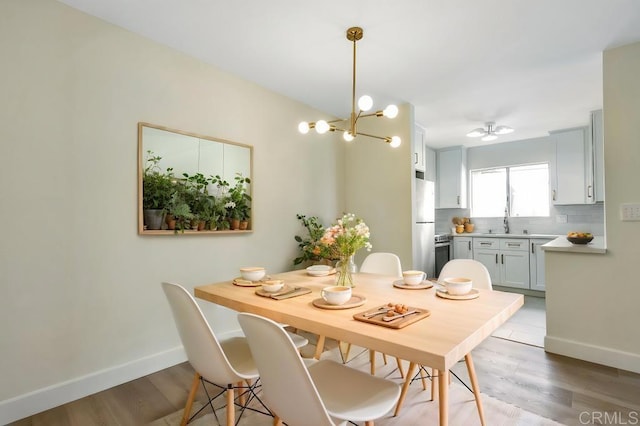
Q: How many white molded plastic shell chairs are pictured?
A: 4